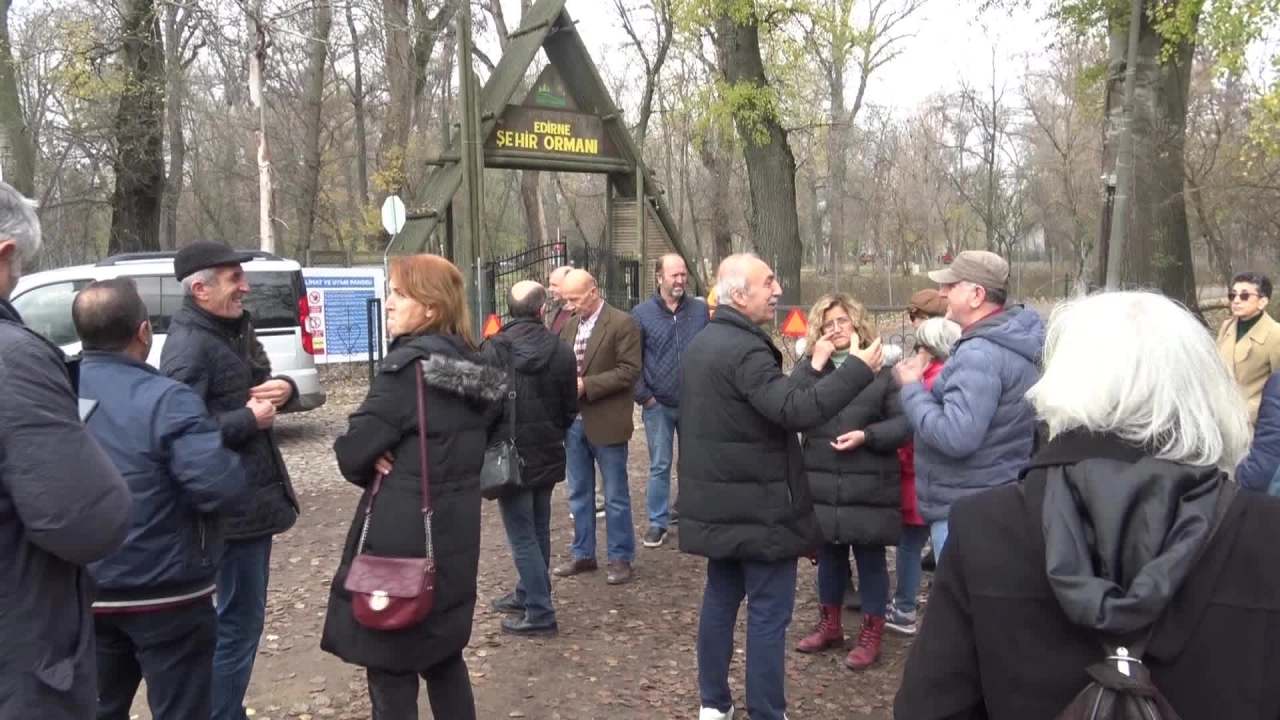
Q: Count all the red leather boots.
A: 2